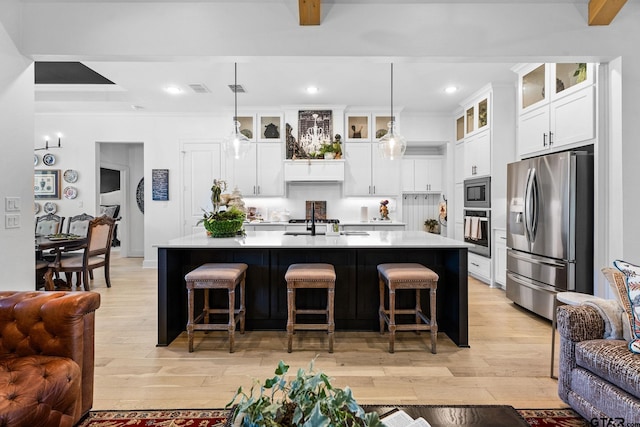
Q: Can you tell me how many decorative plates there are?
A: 6